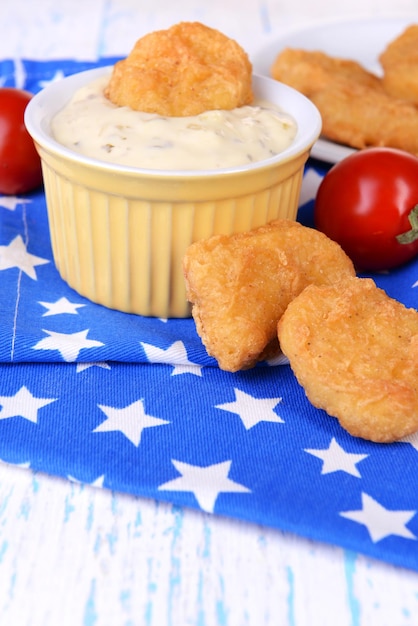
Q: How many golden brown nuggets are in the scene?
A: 6